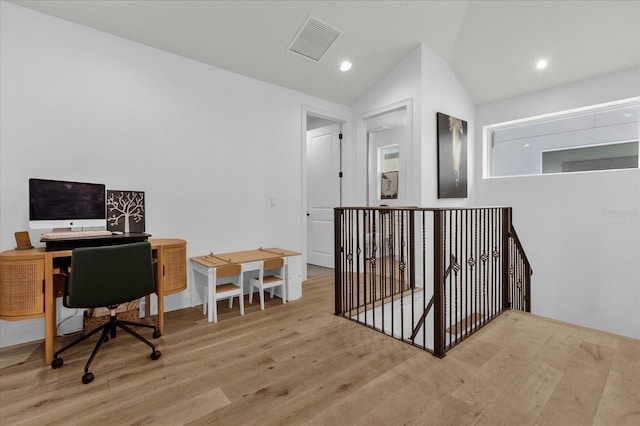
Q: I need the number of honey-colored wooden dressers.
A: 0